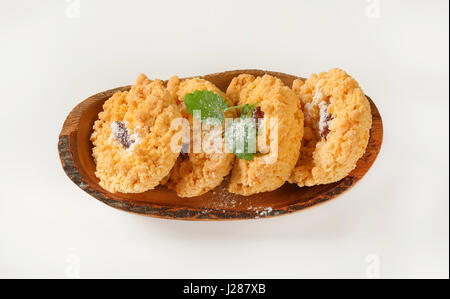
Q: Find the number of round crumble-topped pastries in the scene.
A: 4